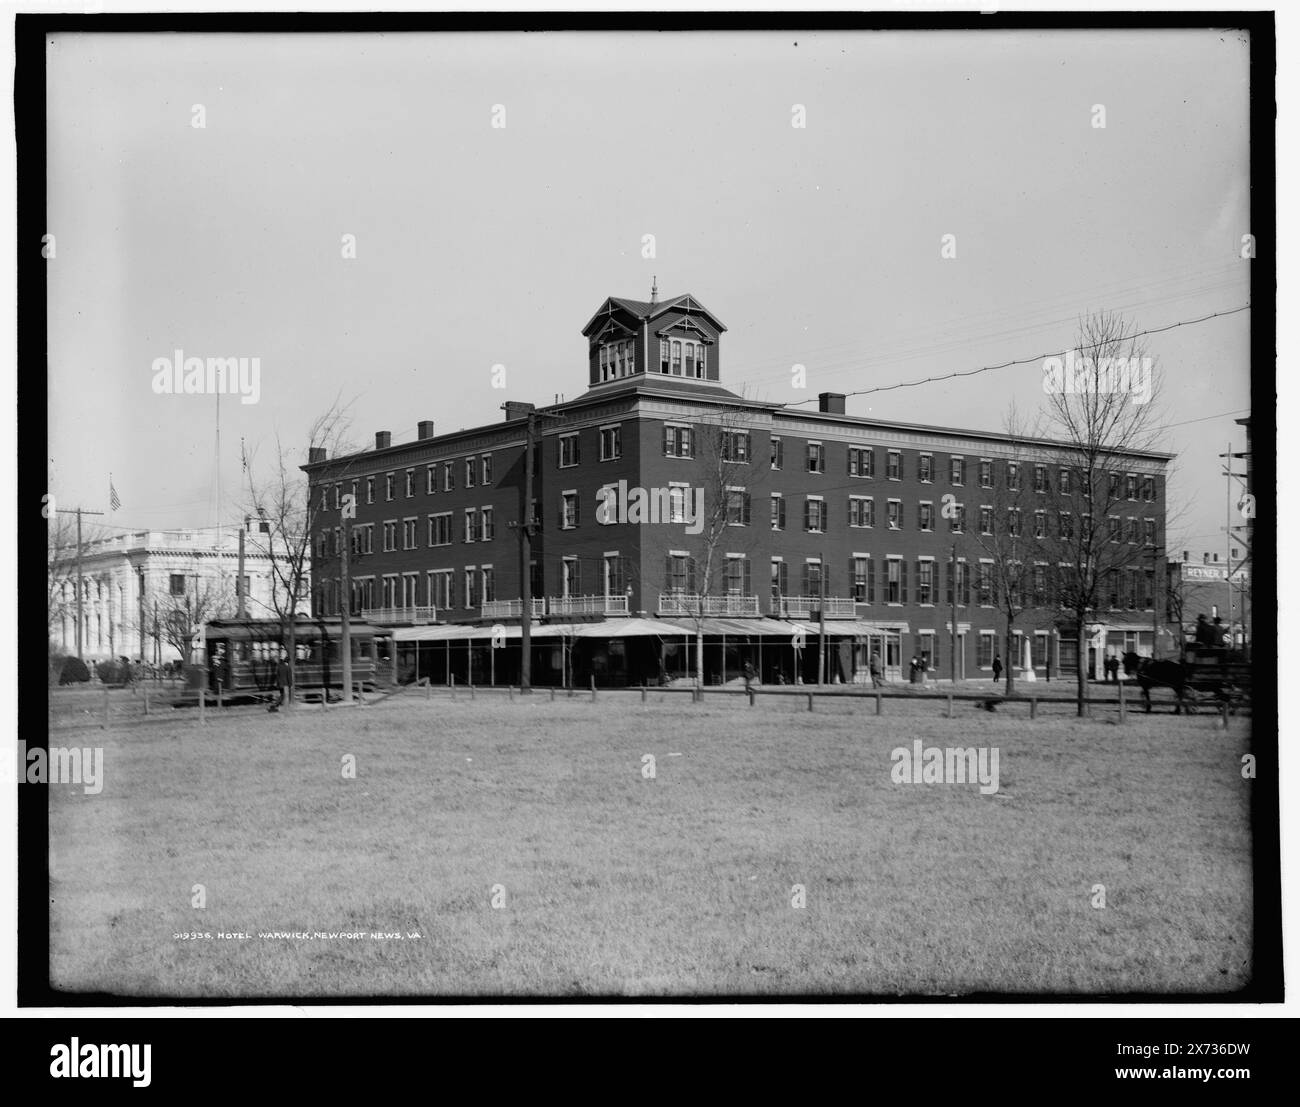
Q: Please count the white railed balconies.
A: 5